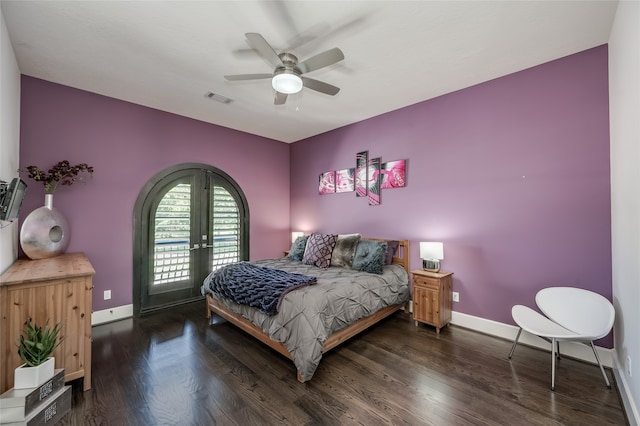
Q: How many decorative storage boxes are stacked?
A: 2